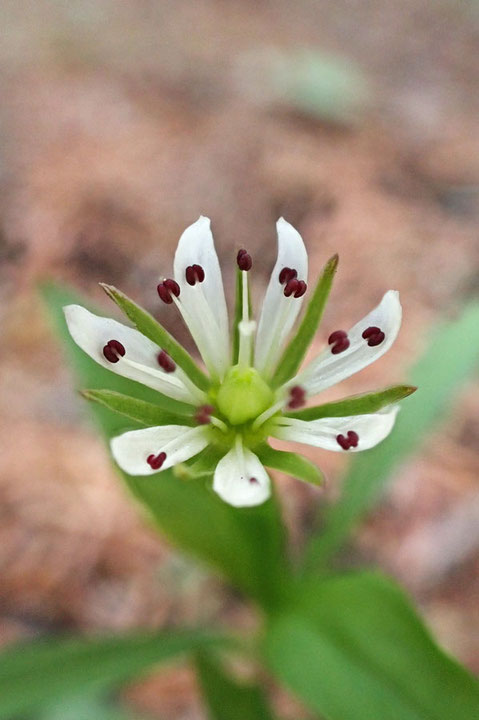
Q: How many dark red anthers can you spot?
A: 13